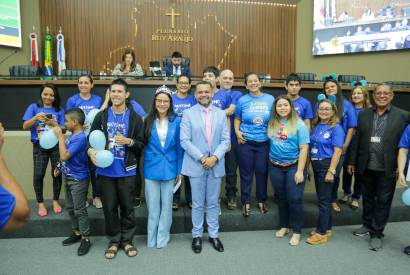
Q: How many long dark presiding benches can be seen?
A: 1